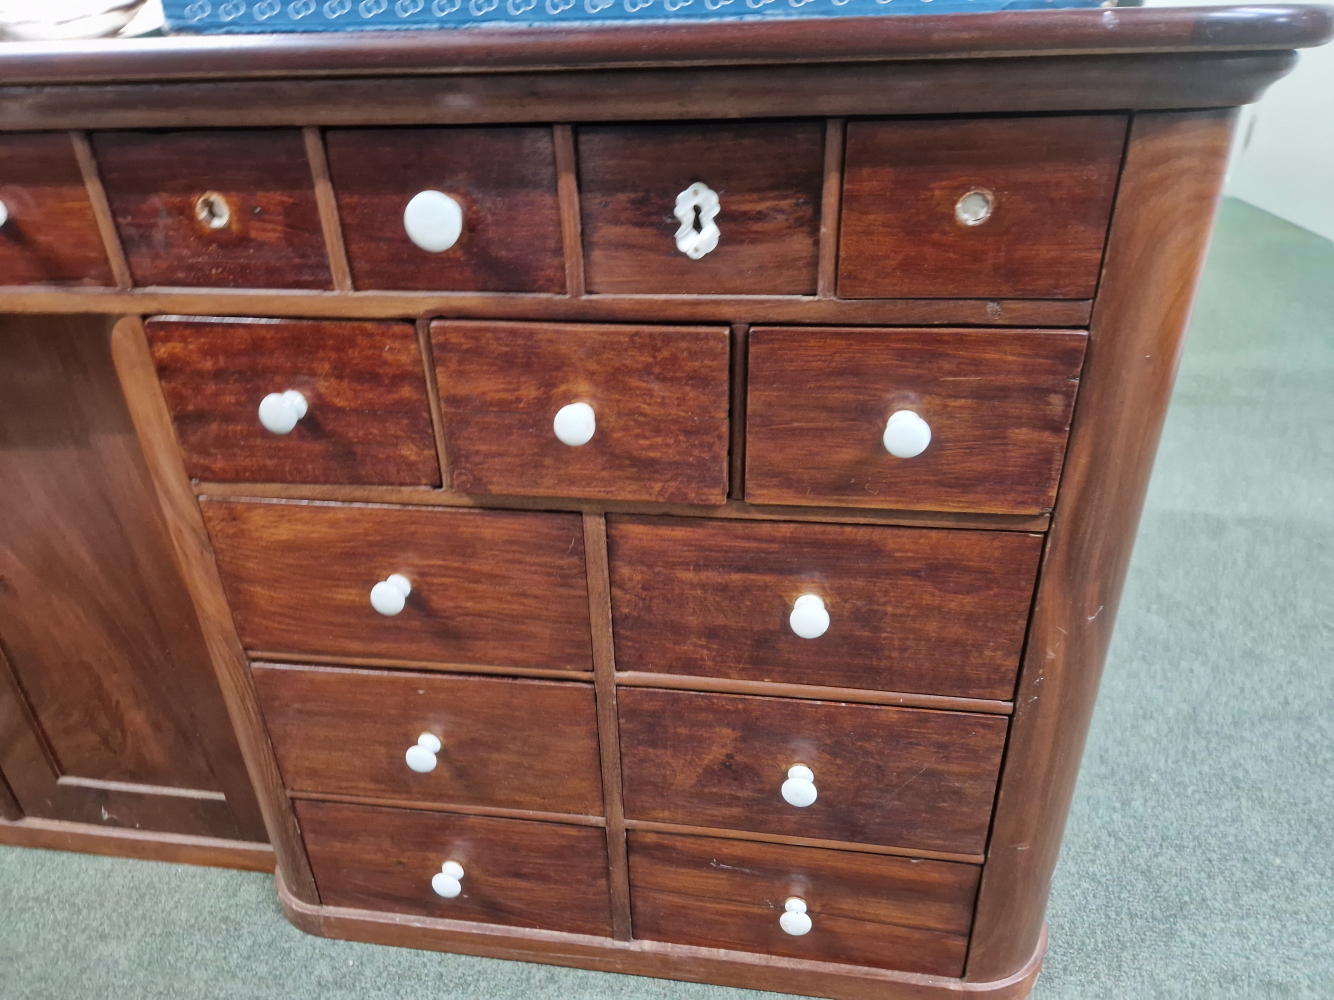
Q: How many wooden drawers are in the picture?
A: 14